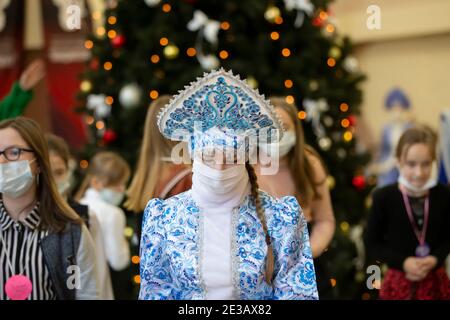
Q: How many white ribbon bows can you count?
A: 4